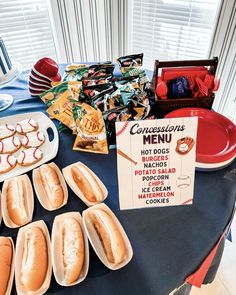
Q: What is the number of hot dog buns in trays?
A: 7